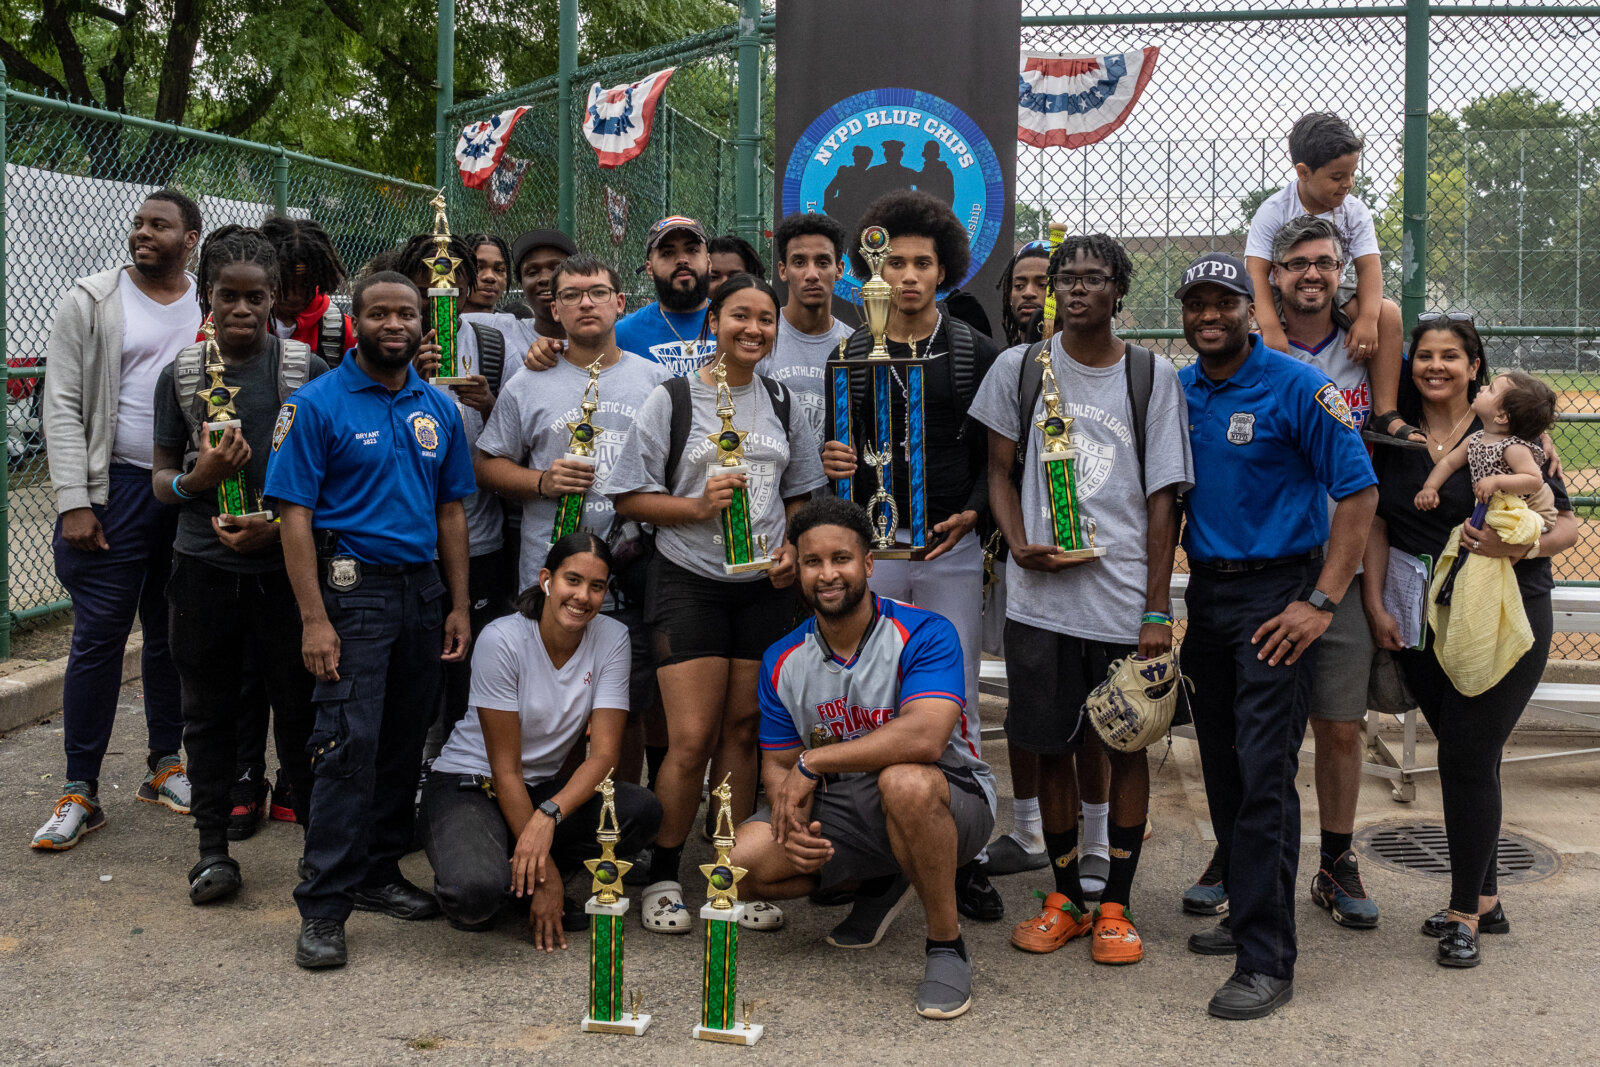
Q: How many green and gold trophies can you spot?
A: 7